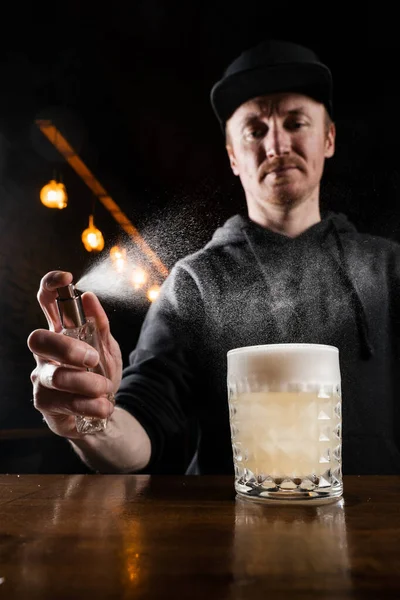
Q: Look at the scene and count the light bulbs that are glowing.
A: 5